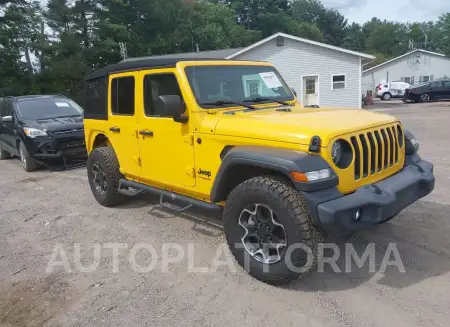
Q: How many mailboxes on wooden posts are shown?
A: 0